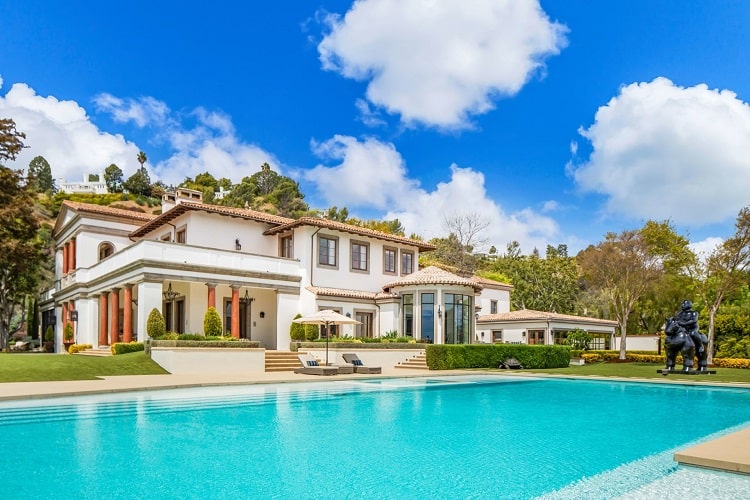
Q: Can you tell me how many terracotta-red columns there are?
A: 9